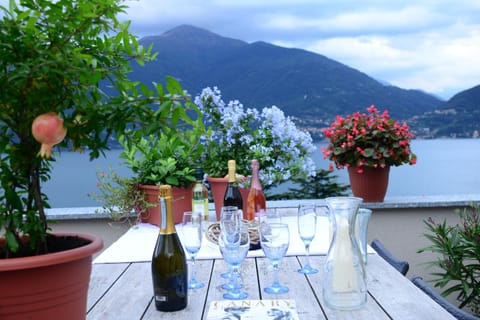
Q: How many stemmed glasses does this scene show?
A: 6